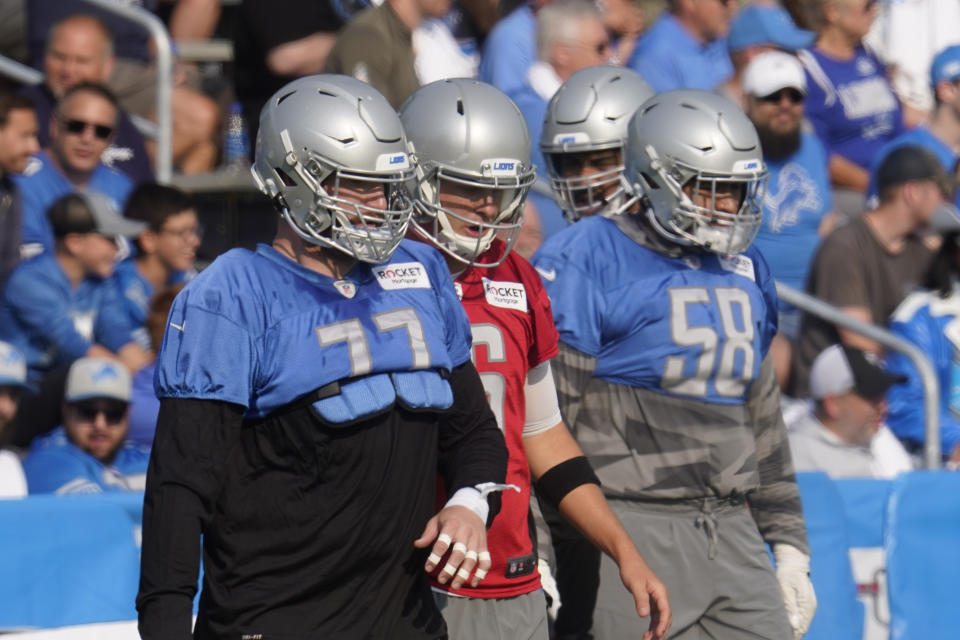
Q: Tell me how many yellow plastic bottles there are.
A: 0